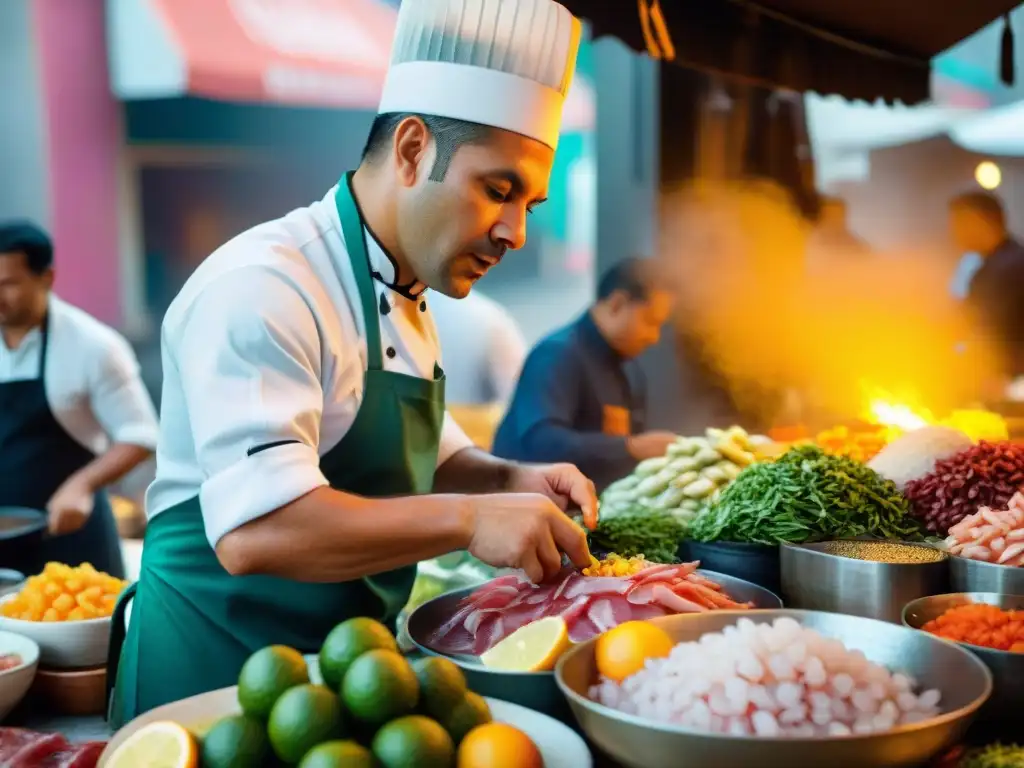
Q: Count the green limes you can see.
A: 9